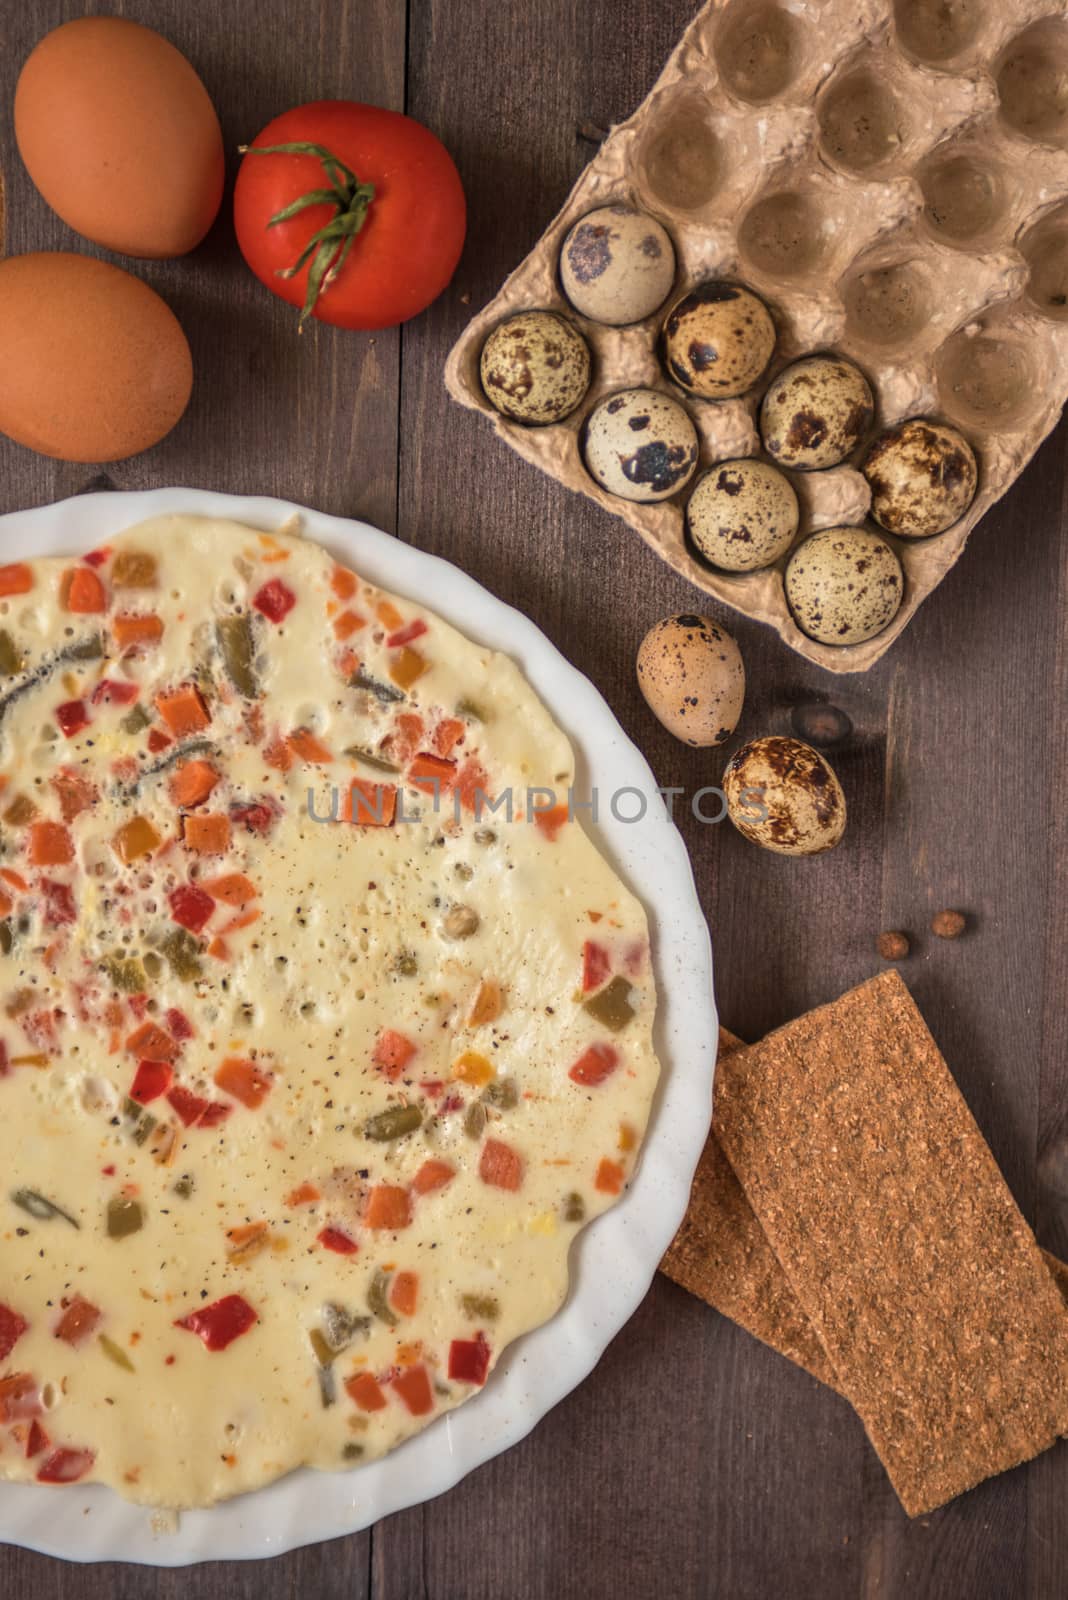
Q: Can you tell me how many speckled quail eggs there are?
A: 10